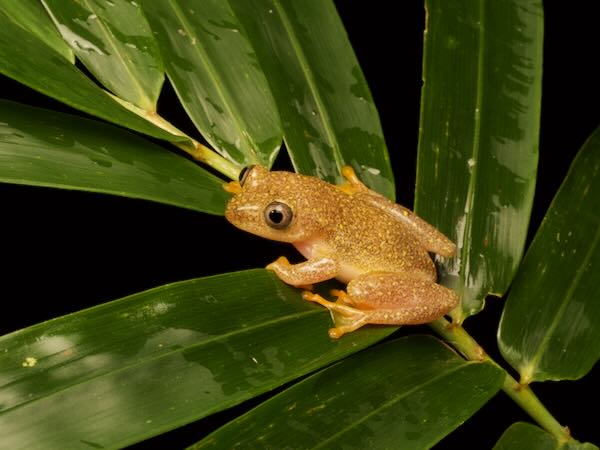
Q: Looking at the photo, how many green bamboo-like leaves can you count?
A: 11